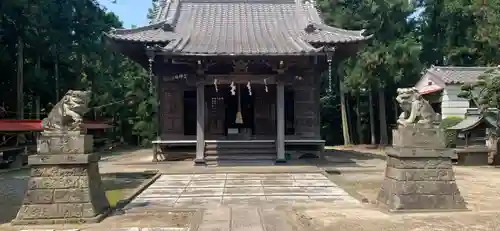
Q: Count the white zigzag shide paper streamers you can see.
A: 4